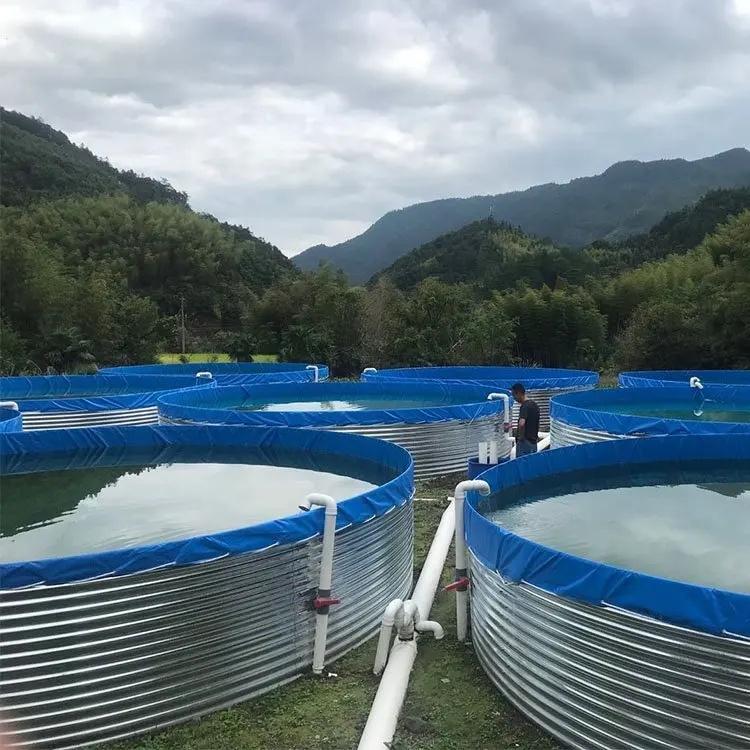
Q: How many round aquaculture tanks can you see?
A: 9